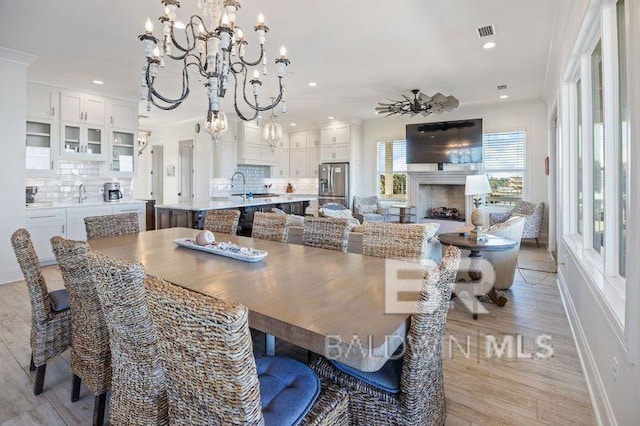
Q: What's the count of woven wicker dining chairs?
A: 10